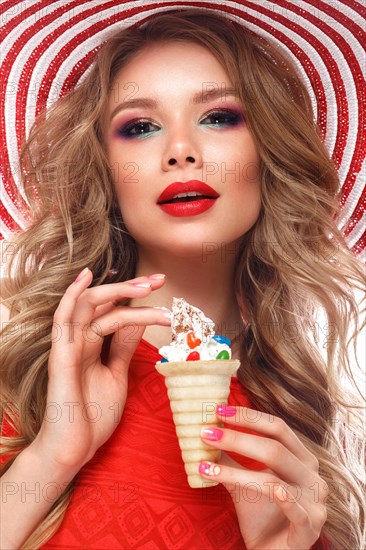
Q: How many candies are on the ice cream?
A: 5